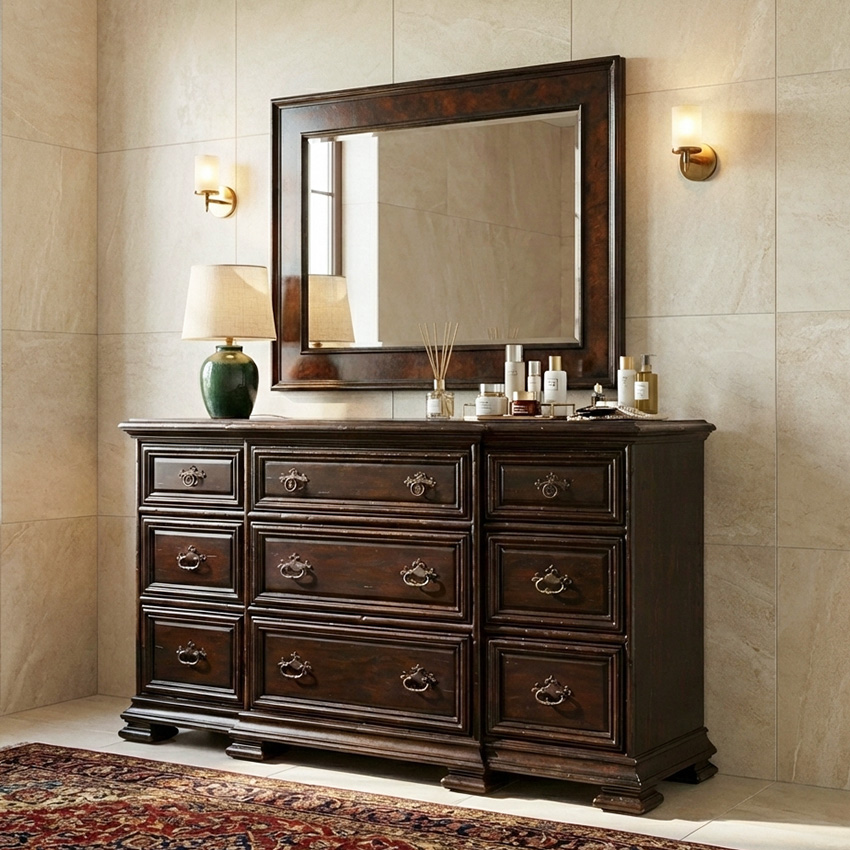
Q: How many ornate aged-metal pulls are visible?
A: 12